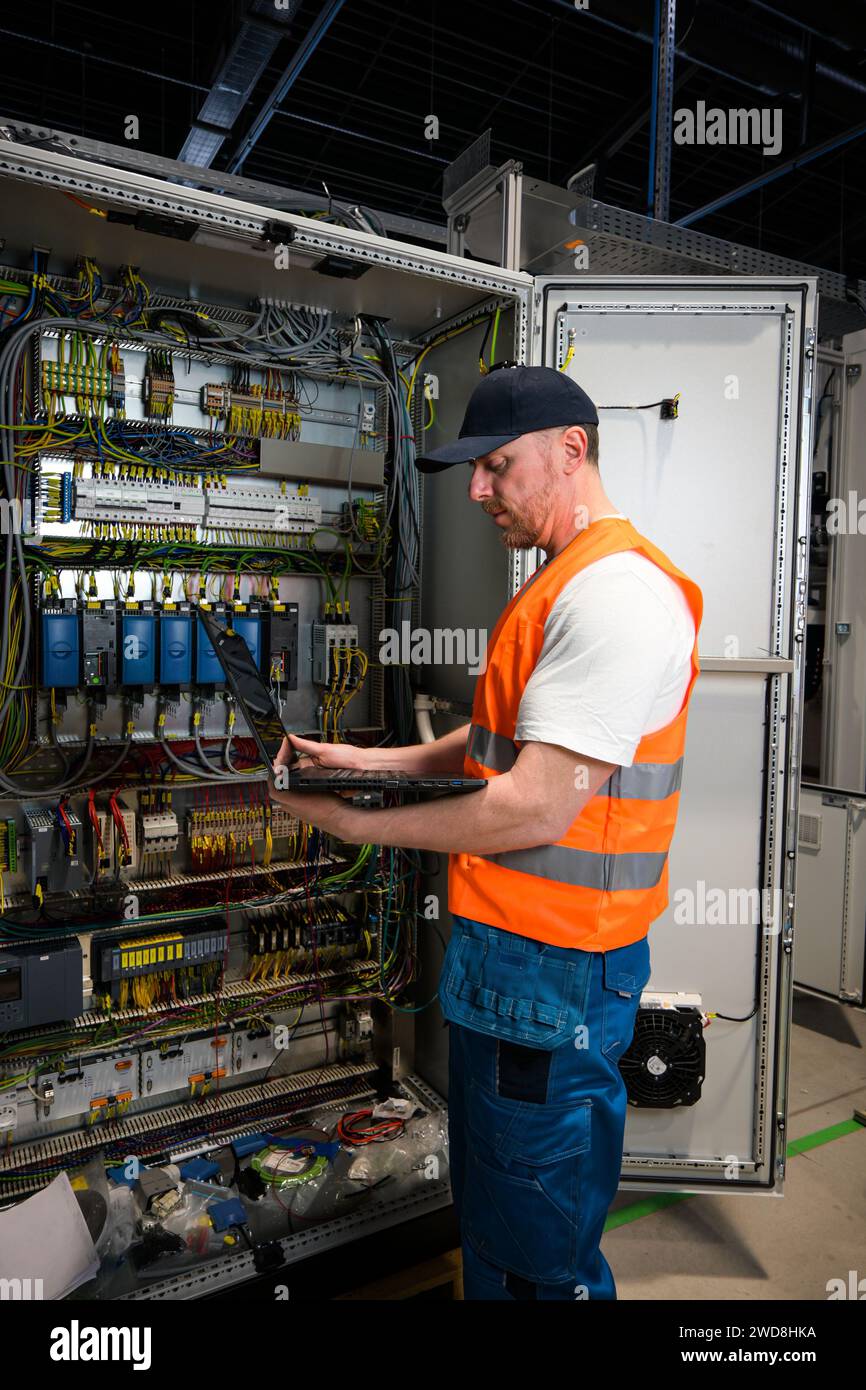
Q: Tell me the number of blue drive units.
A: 5